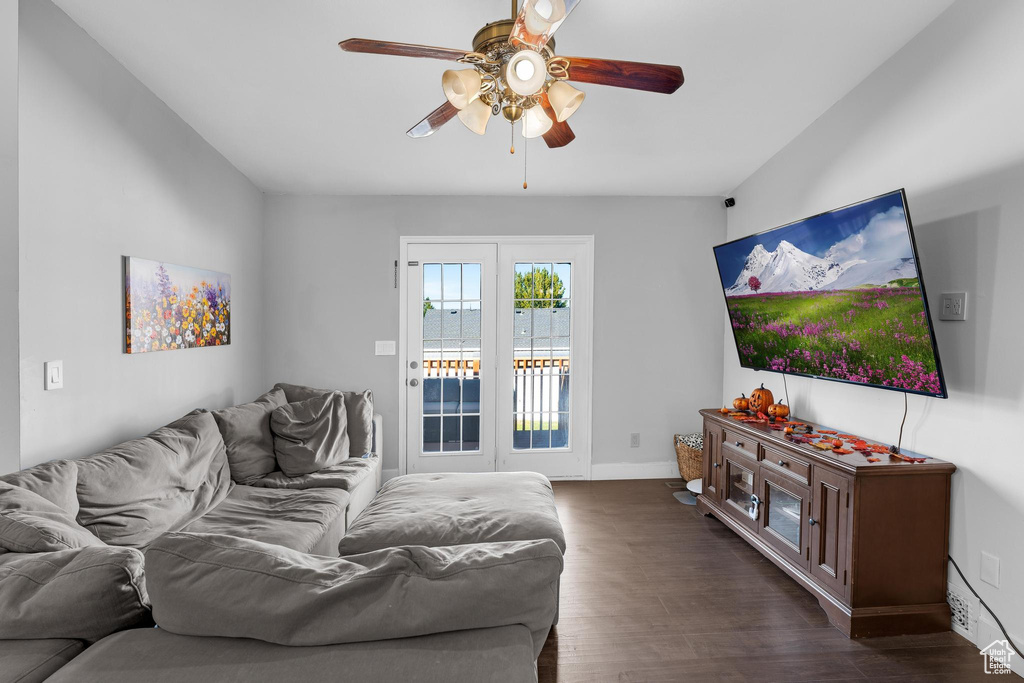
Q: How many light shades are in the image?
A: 5